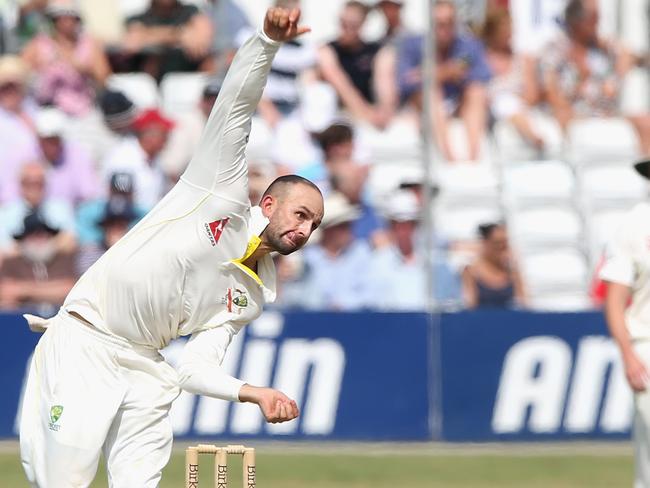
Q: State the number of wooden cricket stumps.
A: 3